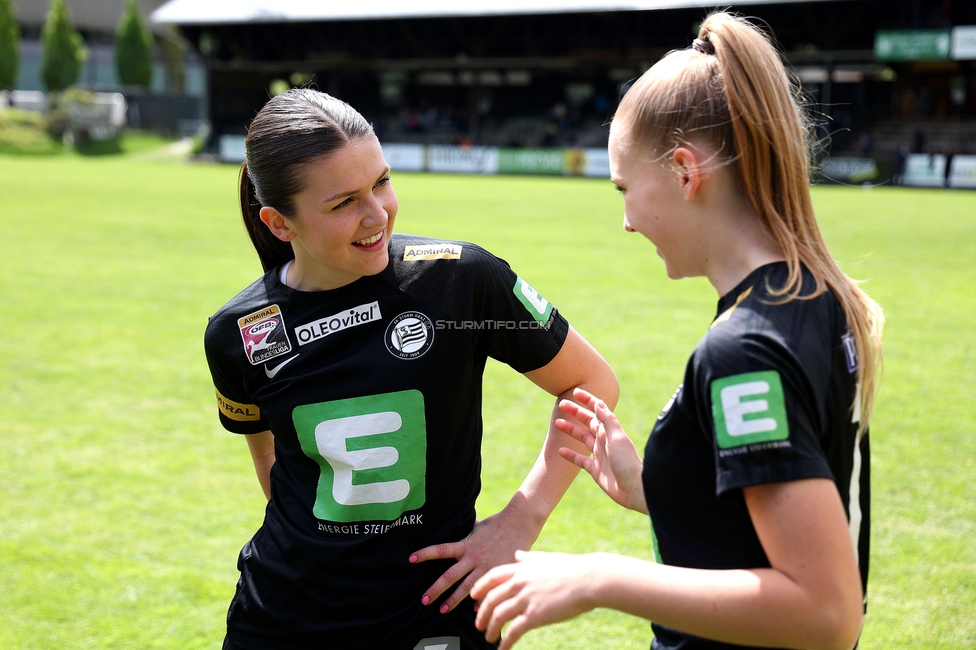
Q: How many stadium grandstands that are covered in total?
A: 1